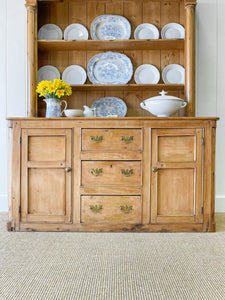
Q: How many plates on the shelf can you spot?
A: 11